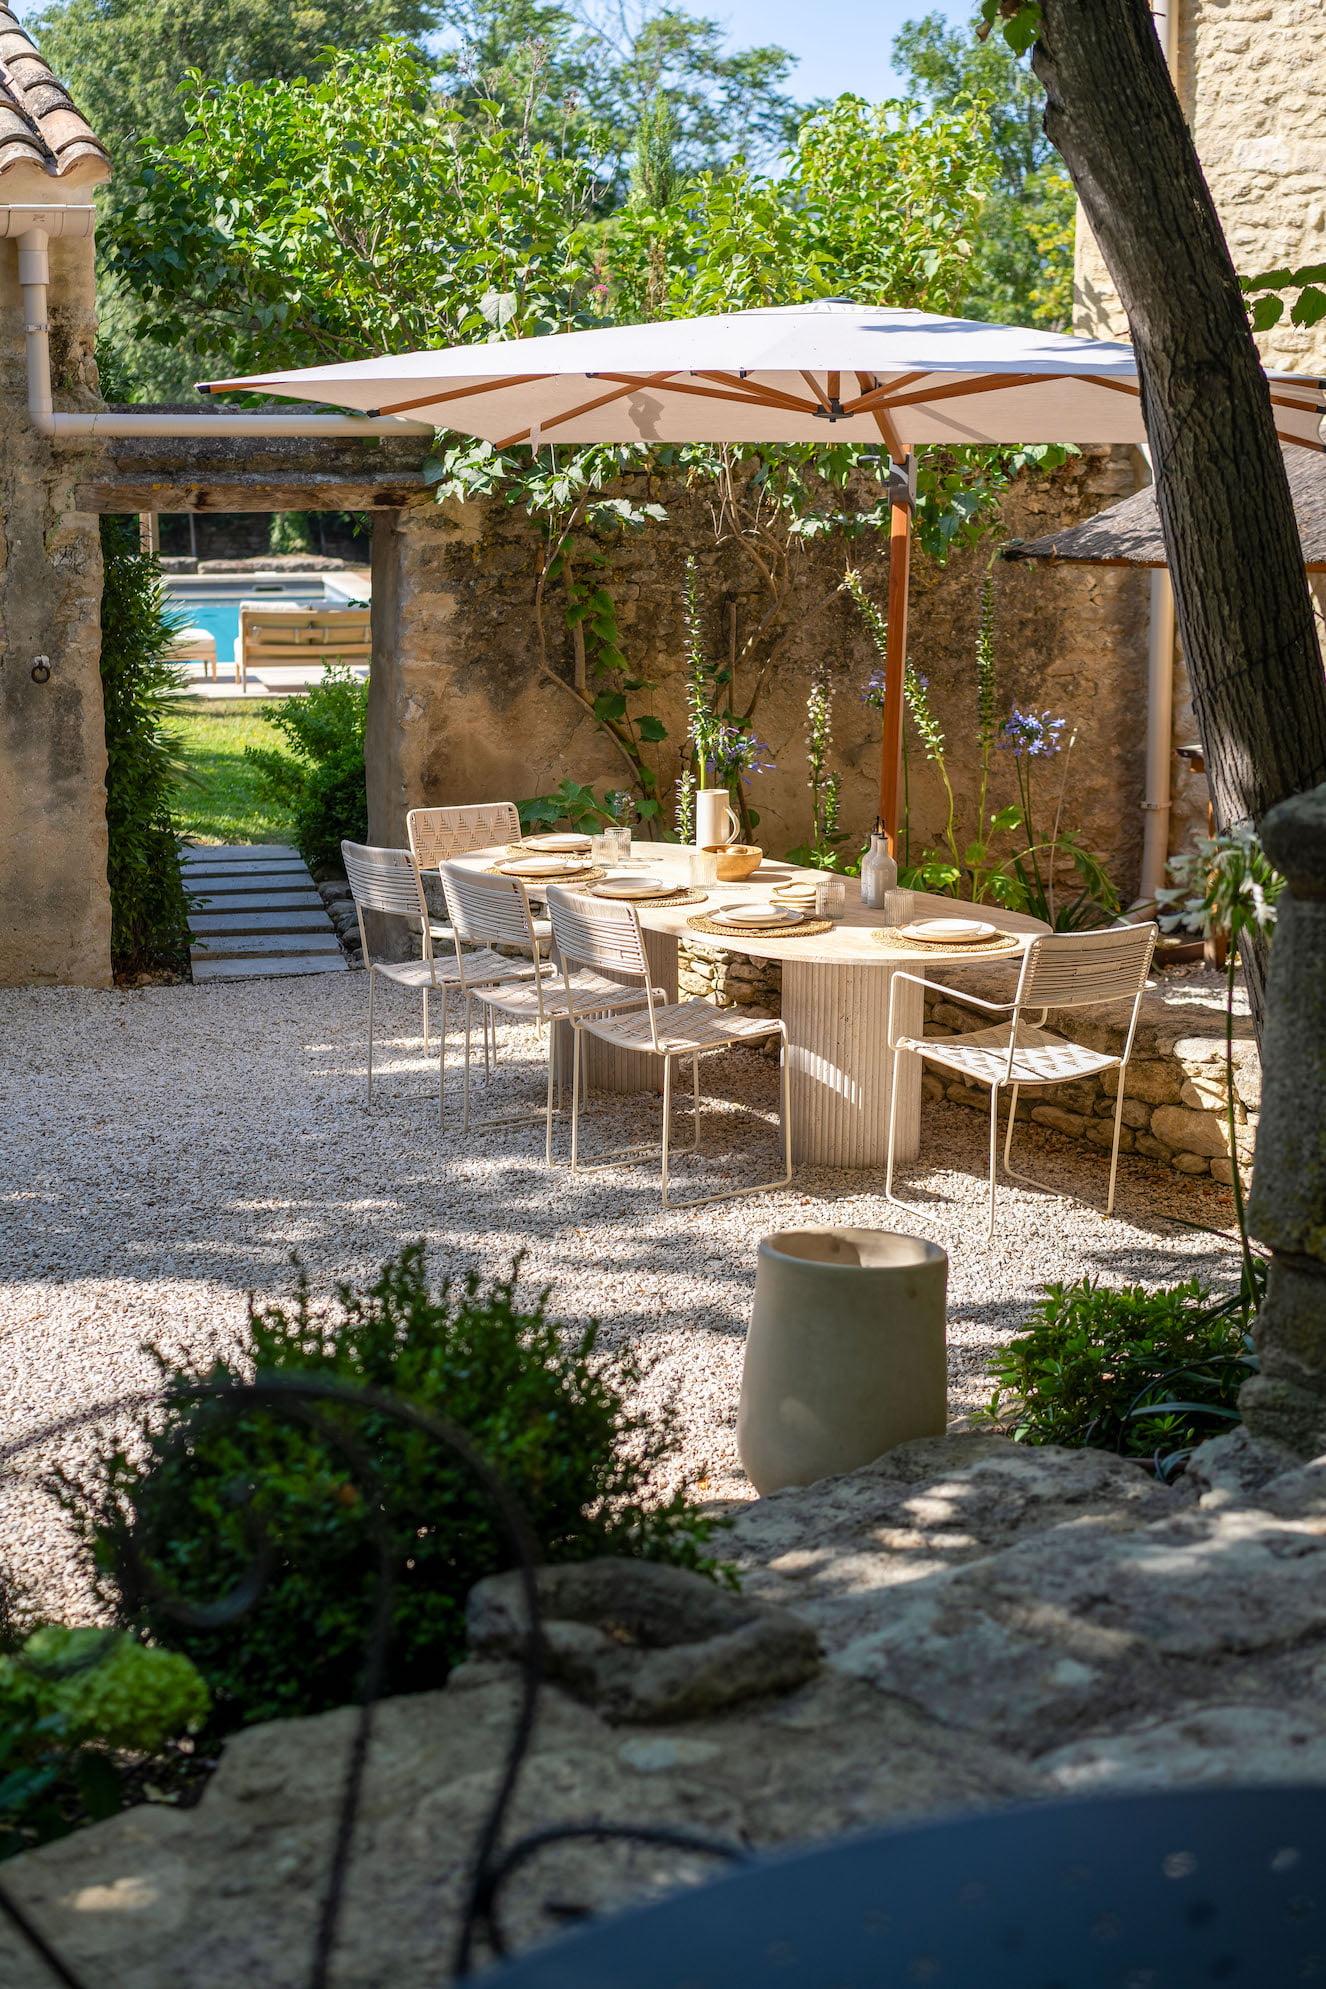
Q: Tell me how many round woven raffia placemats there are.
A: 5